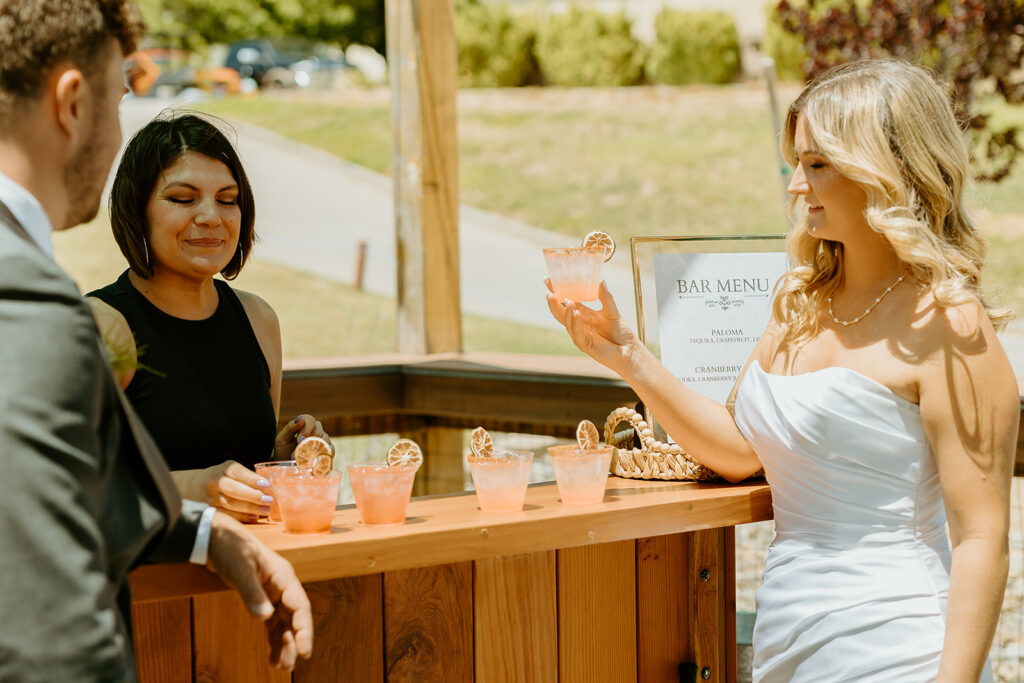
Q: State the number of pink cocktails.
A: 6